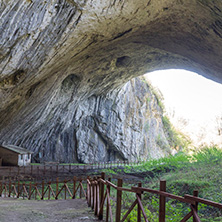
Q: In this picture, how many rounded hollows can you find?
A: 2